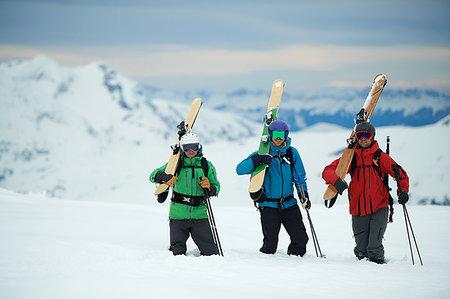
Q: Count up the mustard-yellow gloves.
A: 2